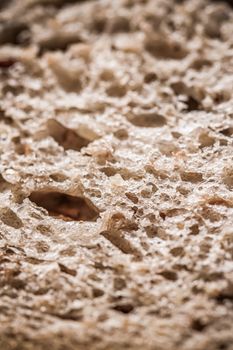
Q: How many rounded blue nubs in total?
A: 0